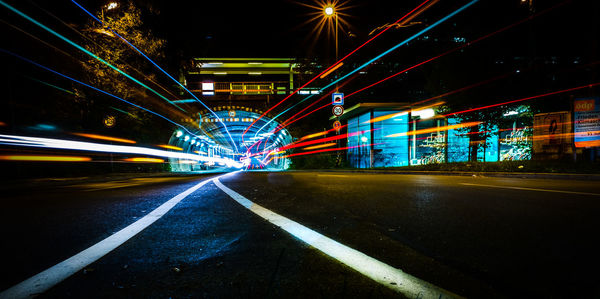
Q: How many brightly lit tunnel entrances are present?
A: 1